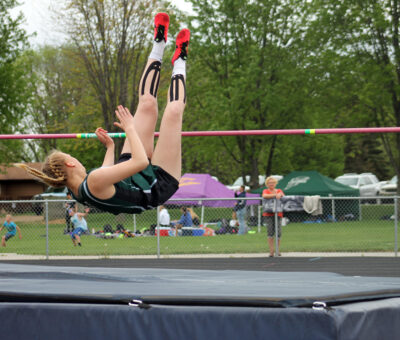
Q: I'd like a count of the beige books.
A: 0